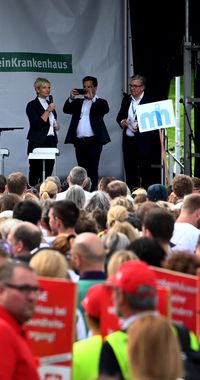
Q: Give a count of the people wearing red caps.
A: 2